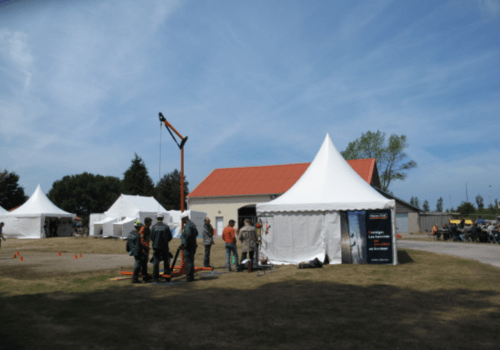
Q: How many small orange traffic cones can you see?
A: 6